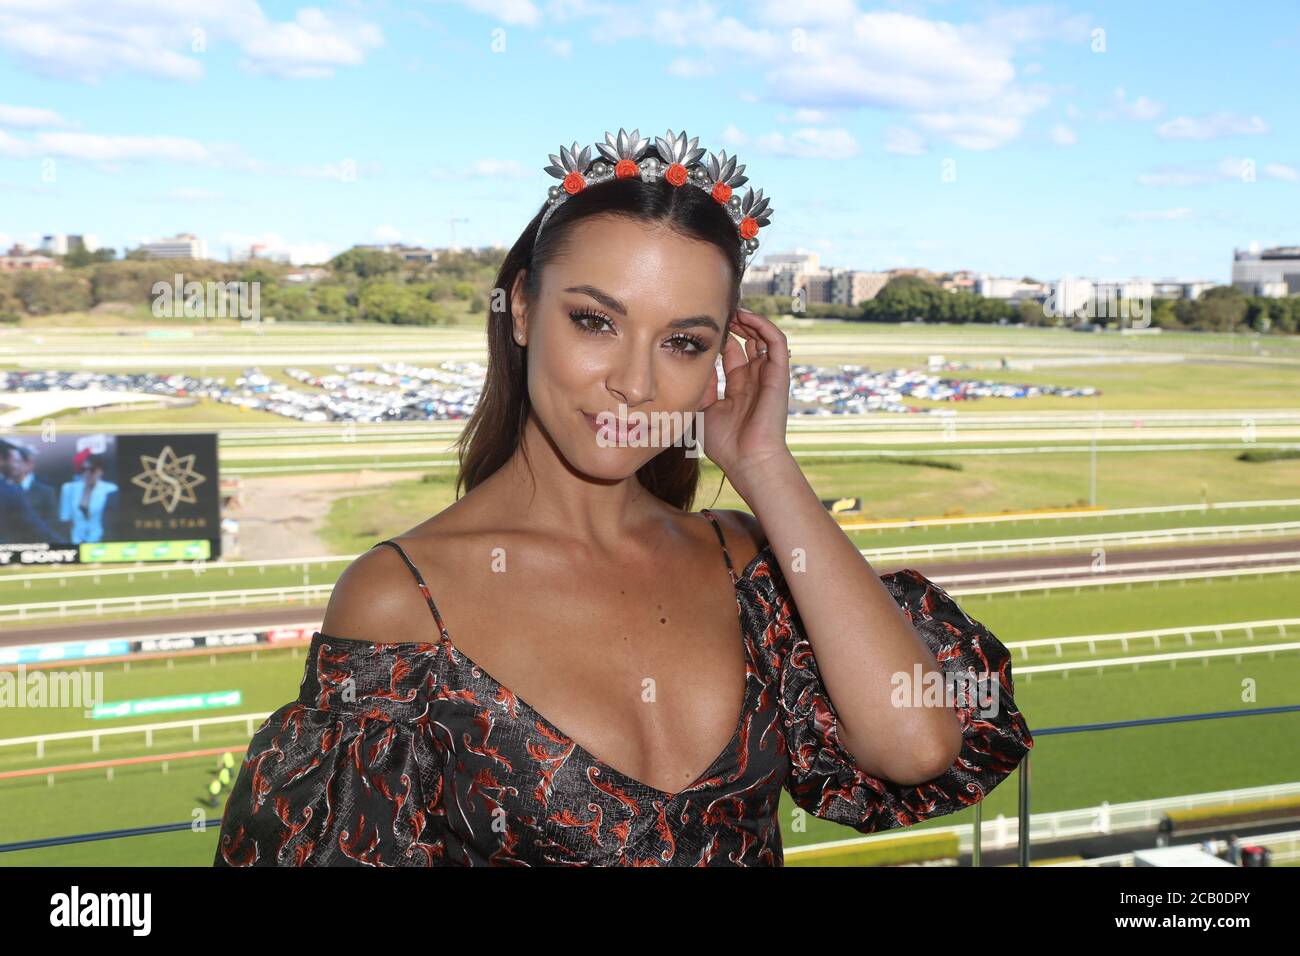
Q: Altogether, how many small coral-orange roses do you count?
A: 5